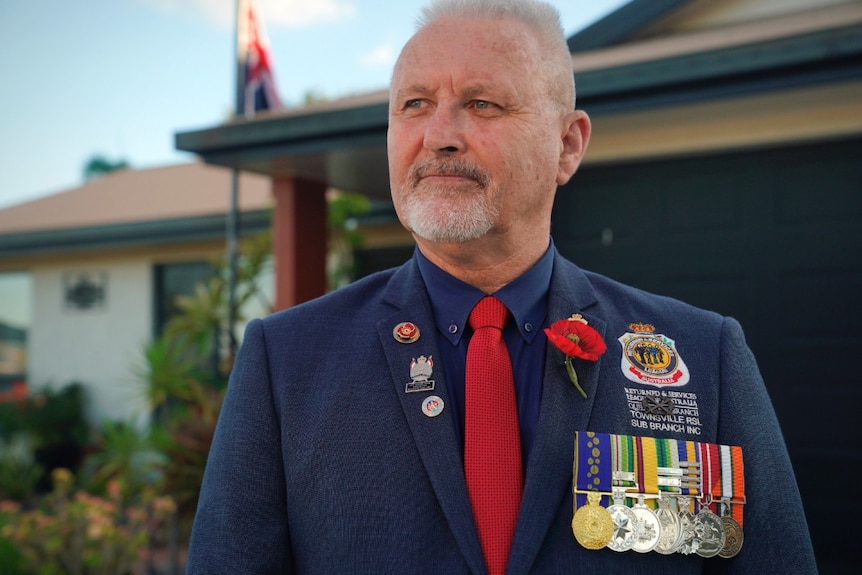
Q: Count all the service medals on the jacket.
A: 7